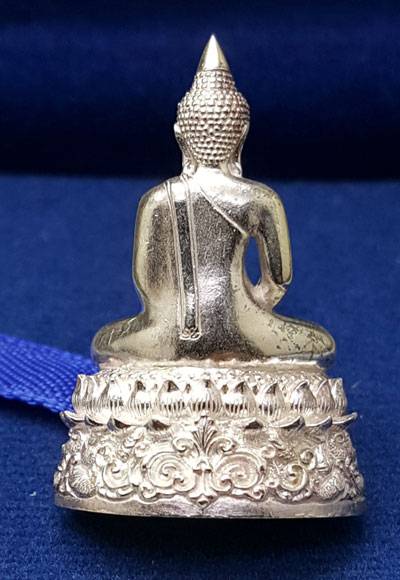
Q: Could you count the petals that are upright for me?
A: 11